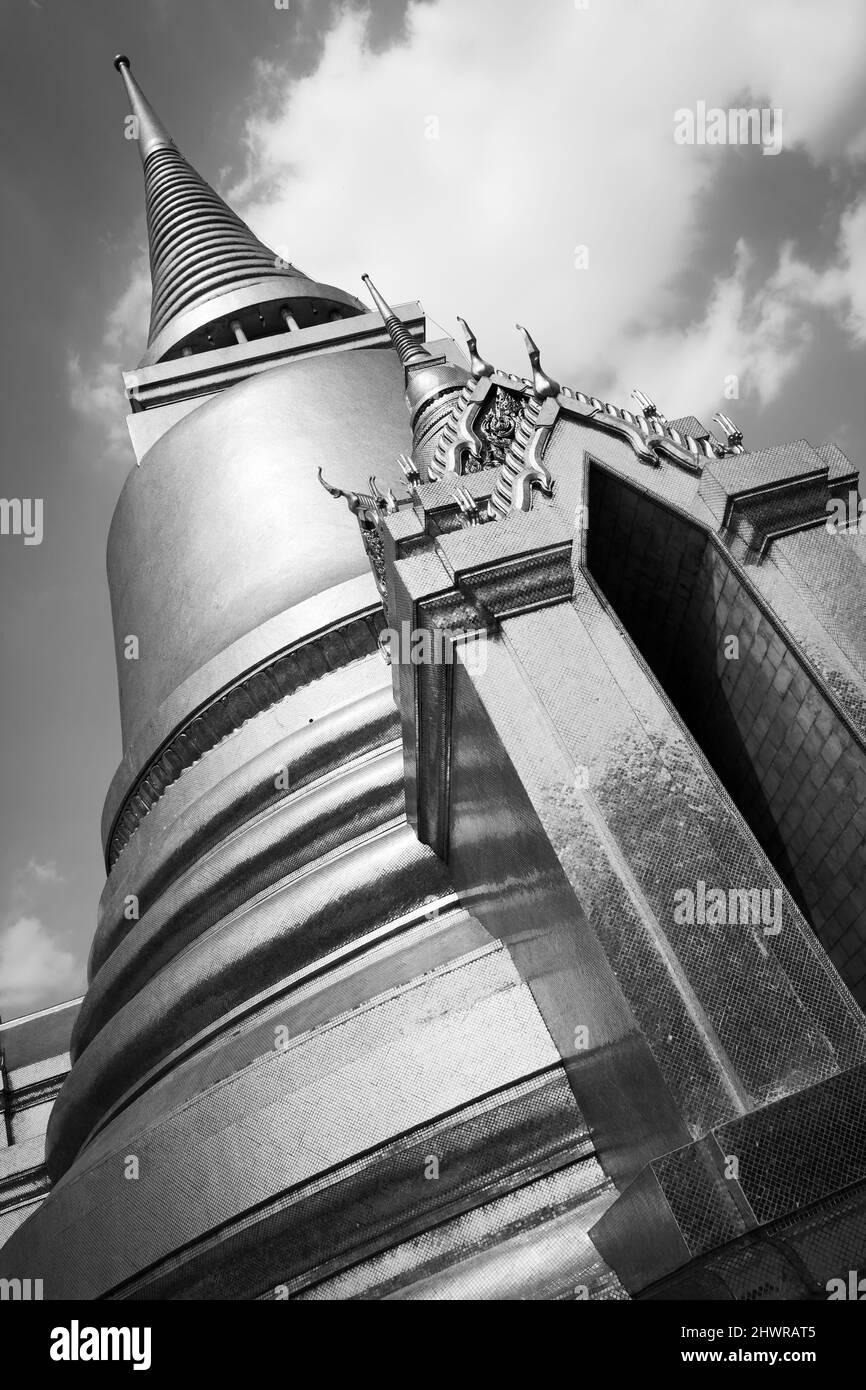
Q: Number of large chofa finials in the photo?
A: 3